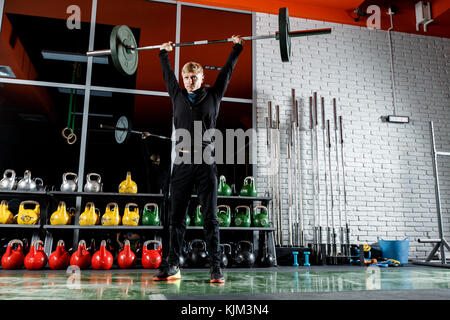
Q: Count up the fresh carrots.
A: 0